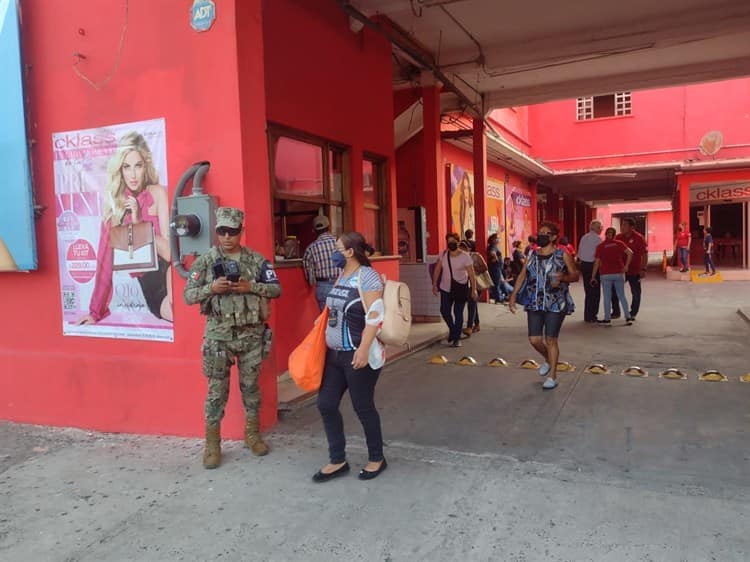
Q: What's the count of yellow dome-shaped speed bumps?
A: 10